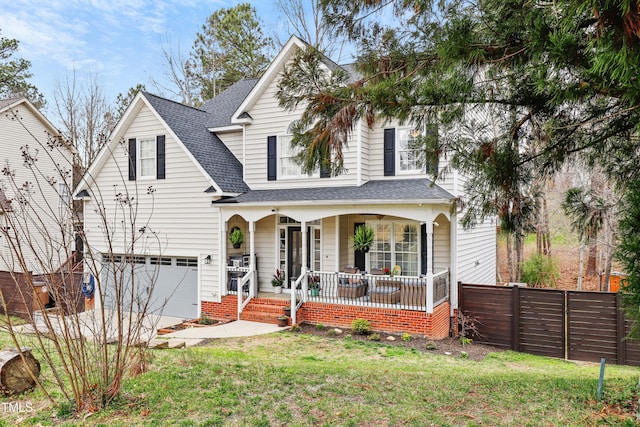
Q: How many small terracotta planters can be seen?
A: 2